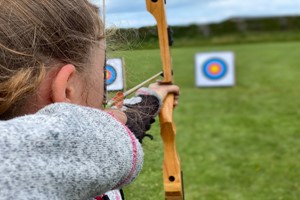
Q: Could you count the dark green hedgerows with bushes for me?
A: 1